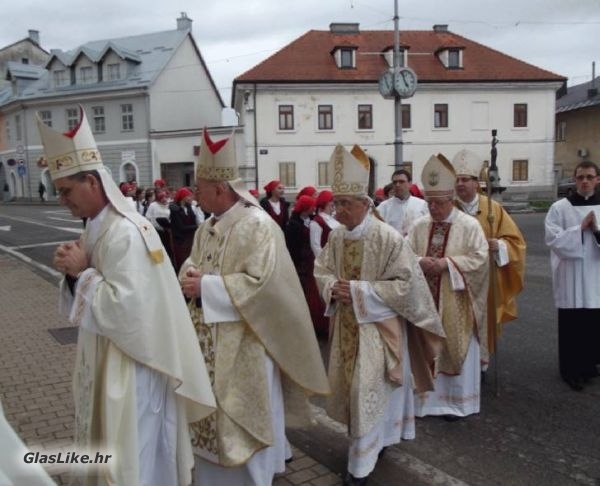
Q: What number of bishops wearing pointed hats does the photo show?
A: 5